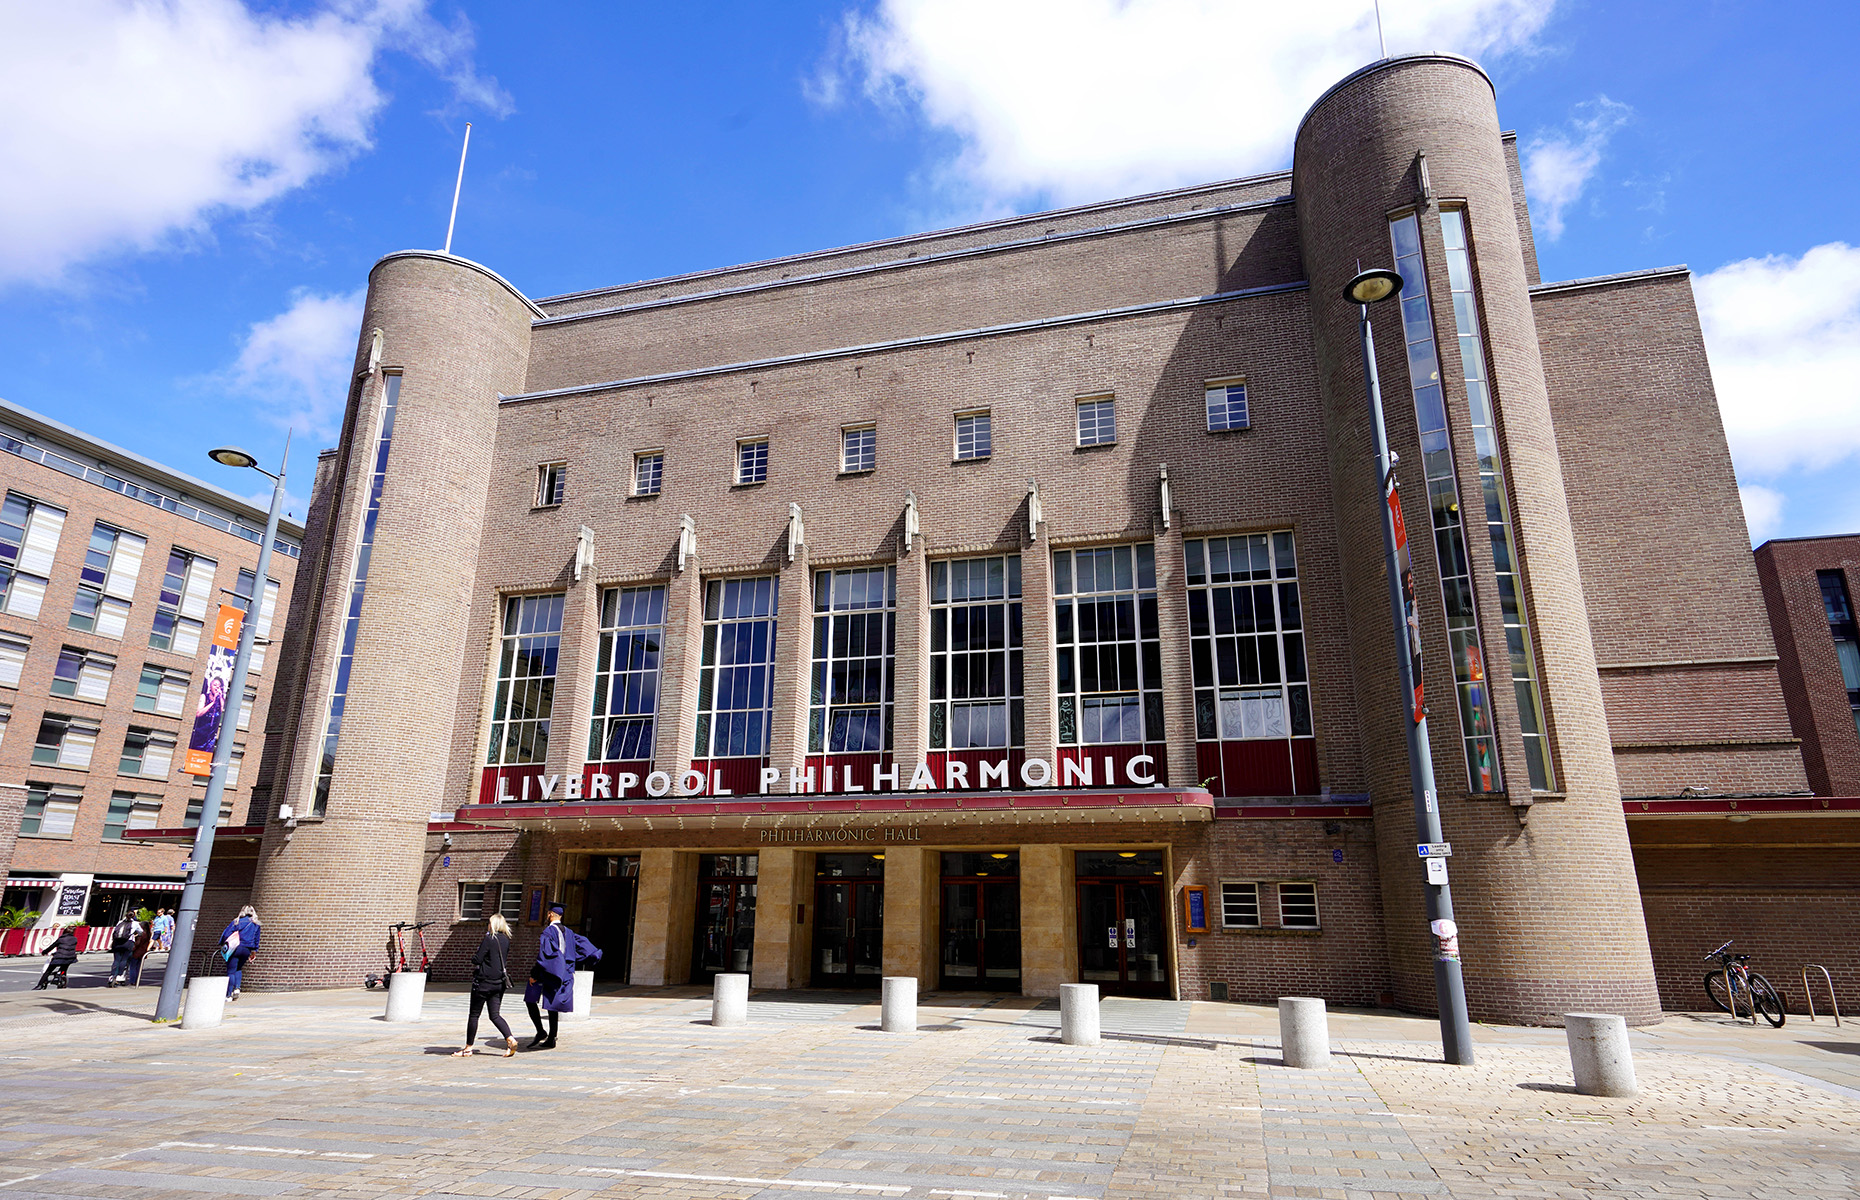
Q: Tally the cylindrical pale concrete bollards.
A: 8